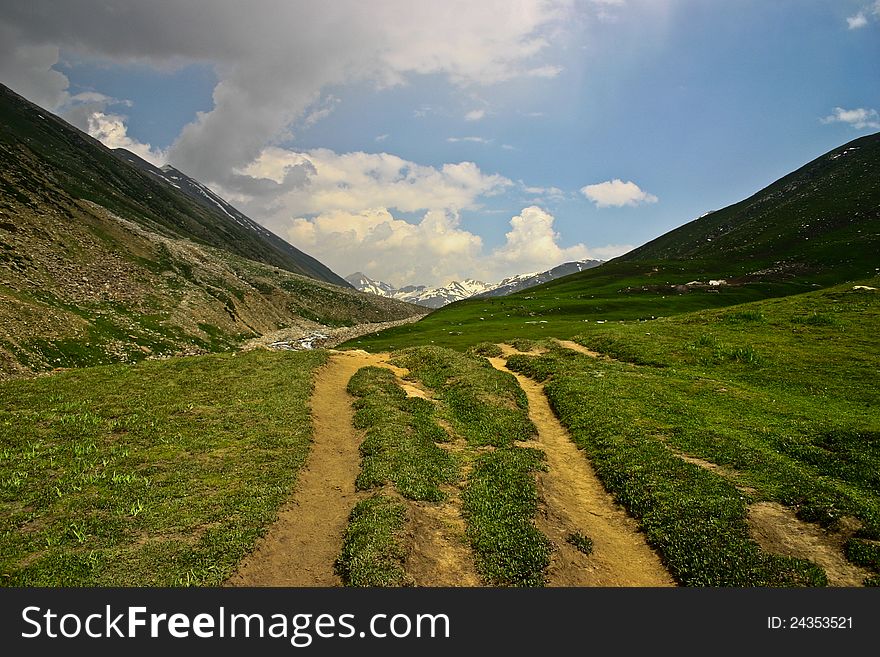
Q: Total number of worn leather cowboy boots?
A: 0